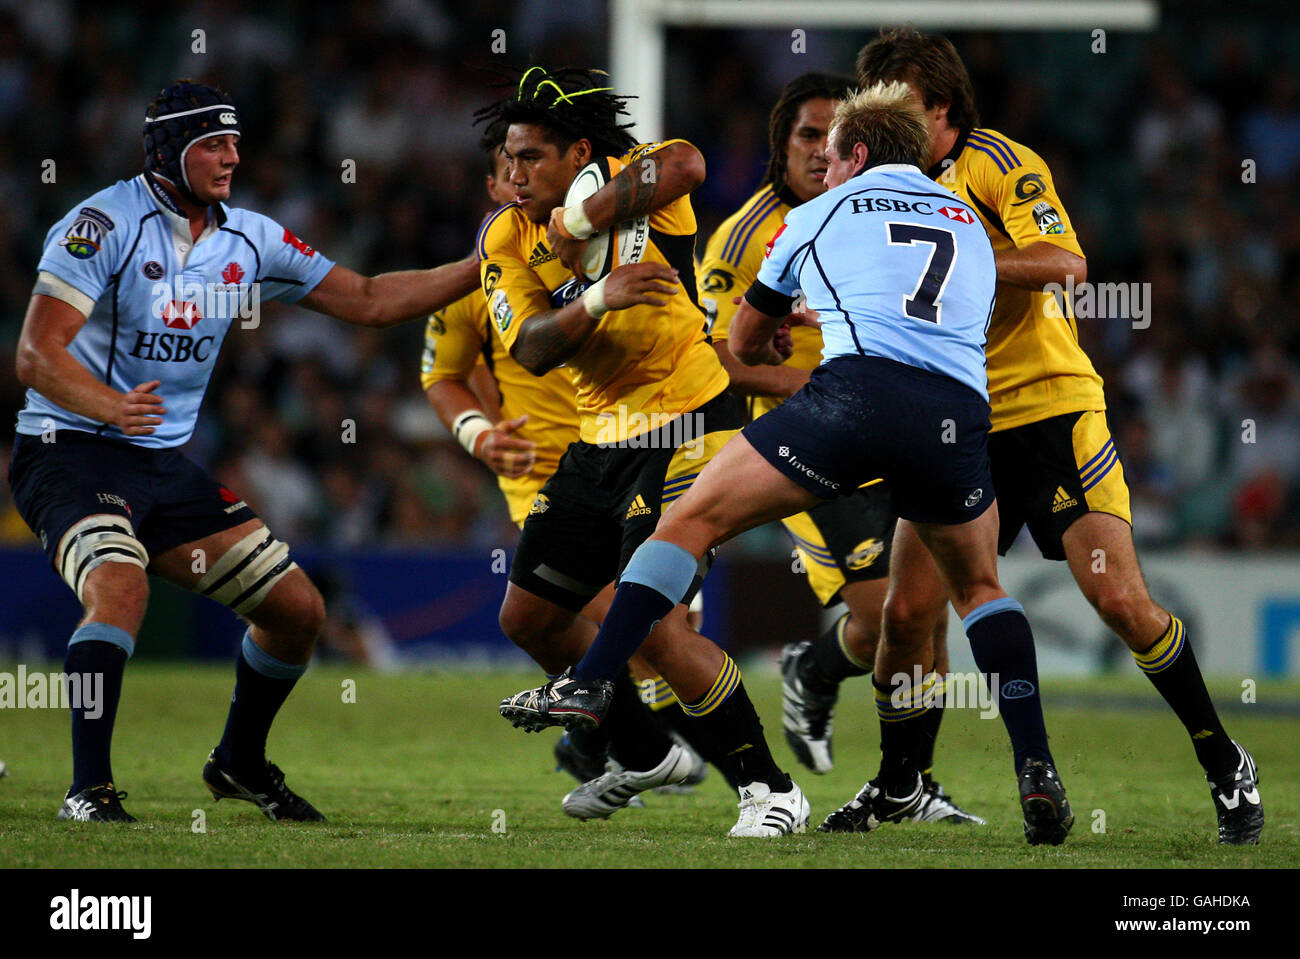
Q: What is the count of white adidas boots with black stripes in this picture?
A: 2